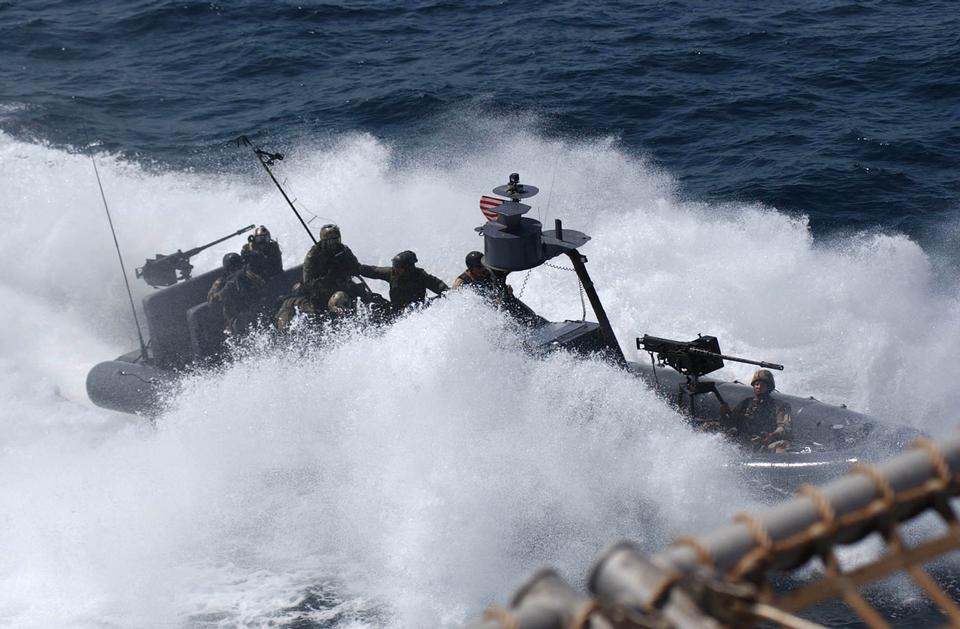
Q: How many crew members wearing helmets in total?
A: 7